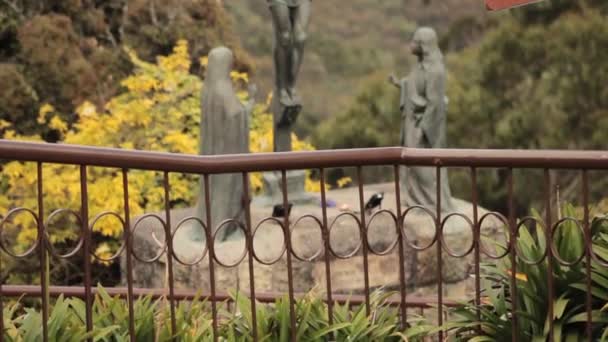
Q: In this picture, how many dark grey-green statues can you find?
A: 3